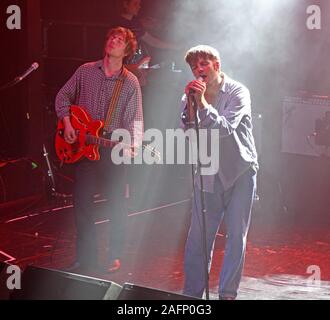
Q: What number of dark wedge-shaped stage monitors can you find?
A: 2